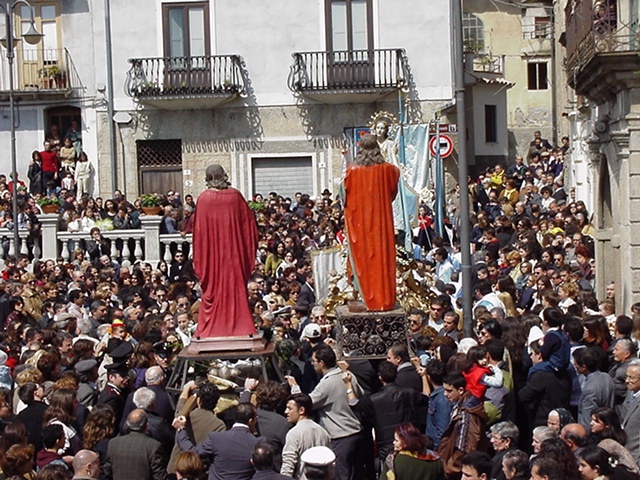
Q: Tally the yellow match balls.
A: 0